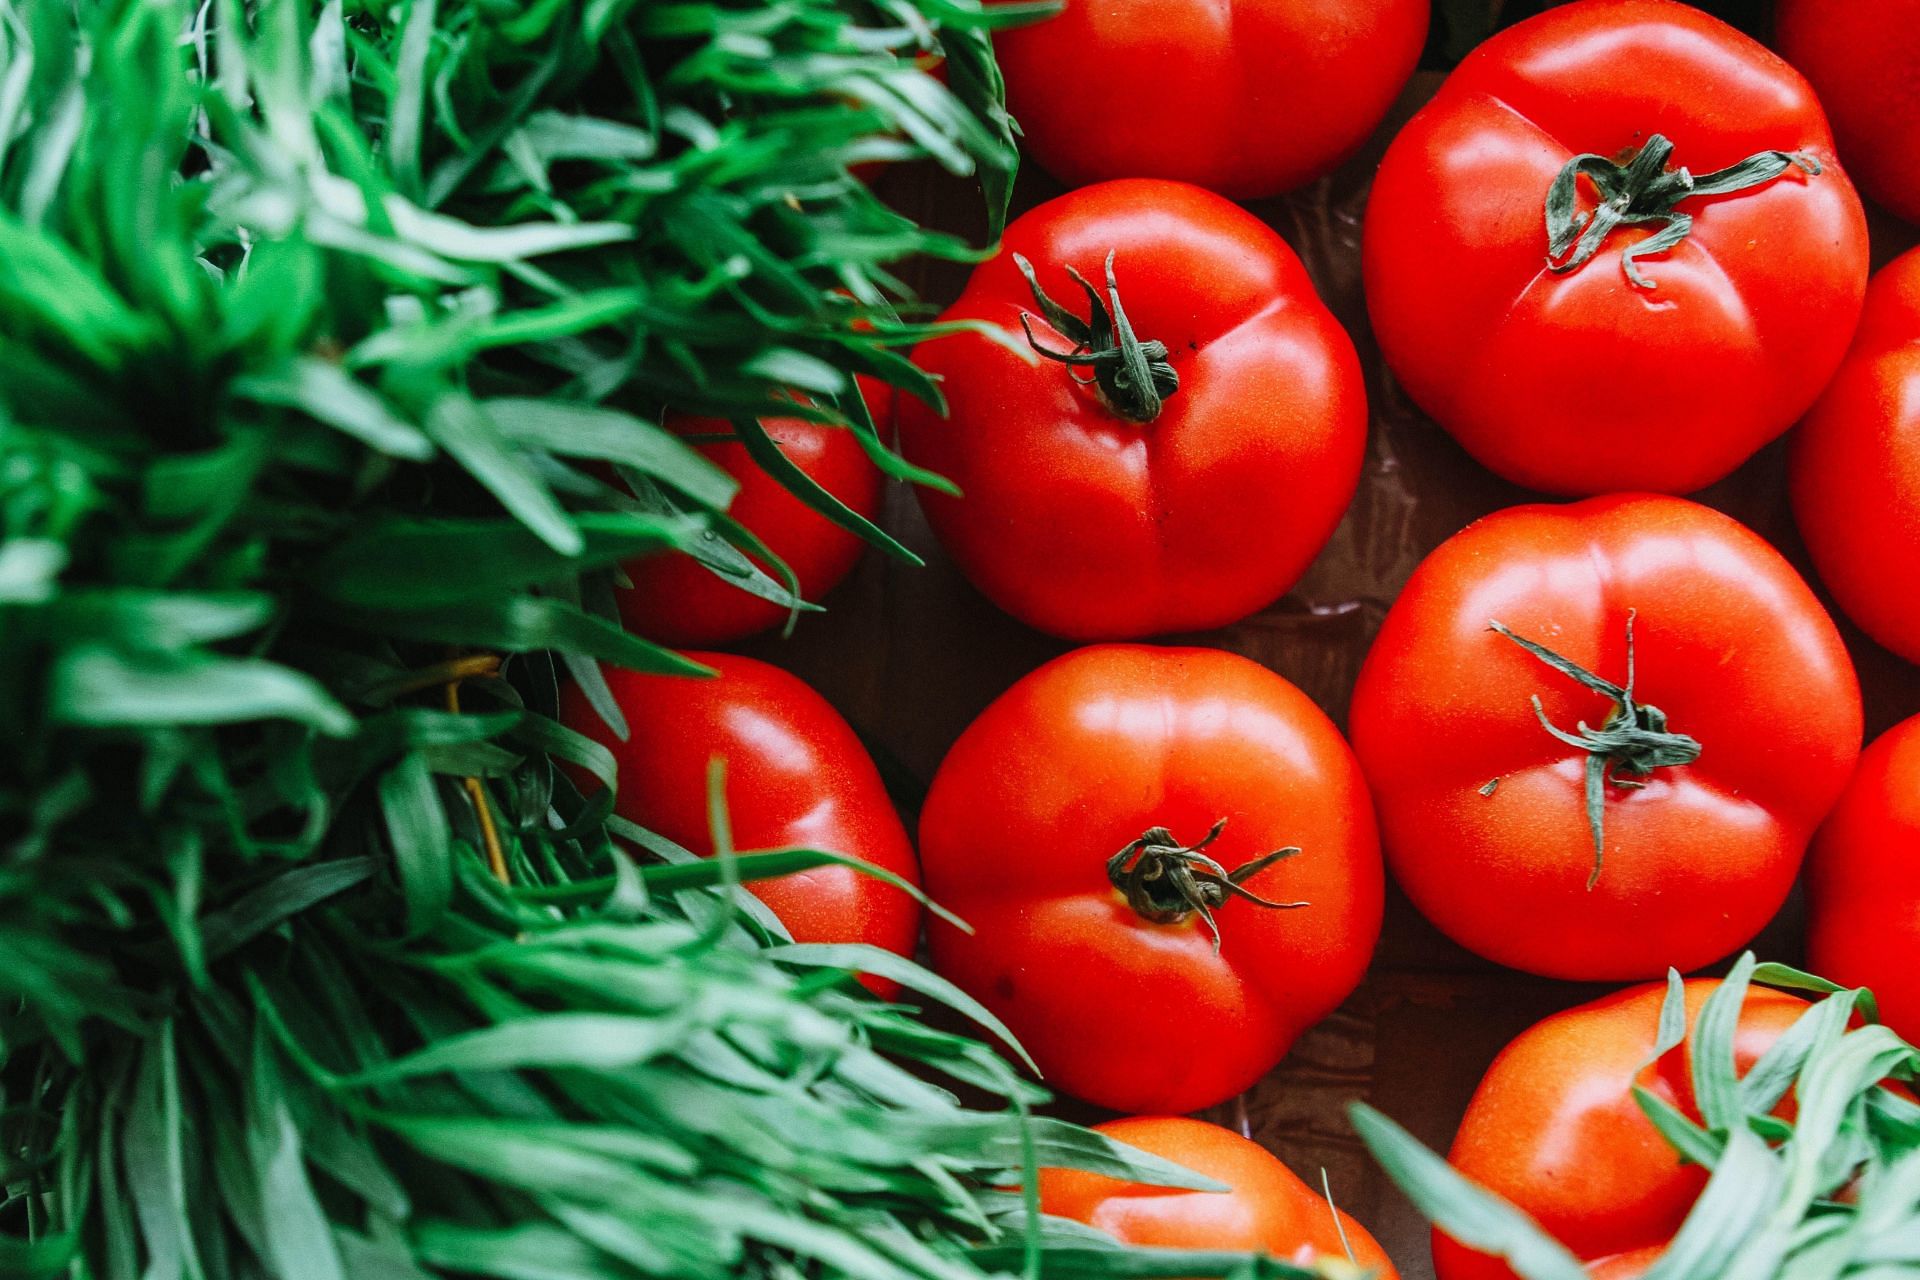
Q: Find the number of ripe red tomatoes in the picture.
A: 12